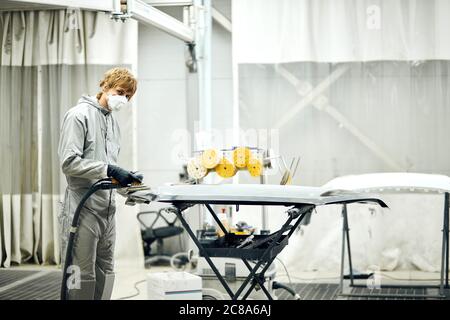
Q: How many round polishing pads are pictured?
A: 5